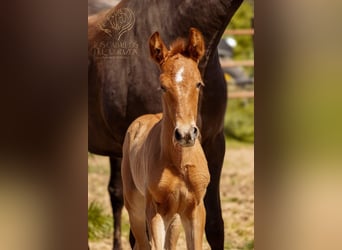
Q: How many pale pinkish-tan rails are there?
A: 3